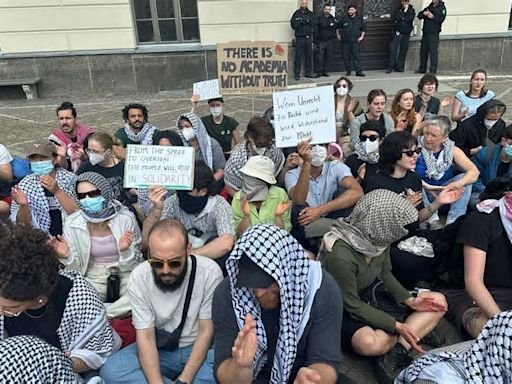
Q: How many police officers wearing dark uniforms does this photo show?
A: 5